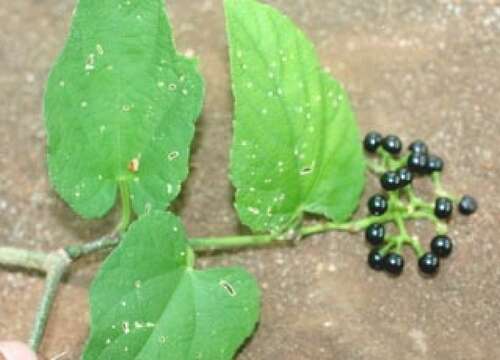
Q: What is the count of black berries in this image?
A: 15